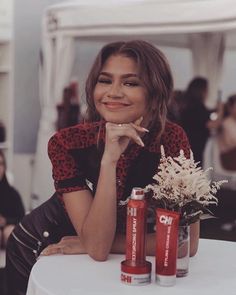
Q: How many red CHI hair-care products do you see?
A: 3